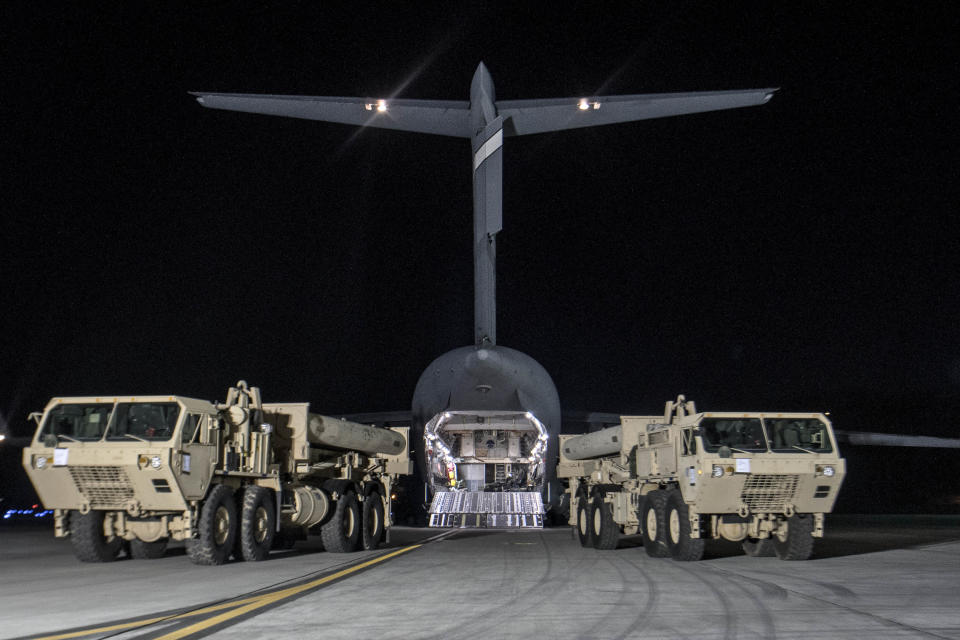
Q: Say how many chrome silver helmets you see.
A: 0